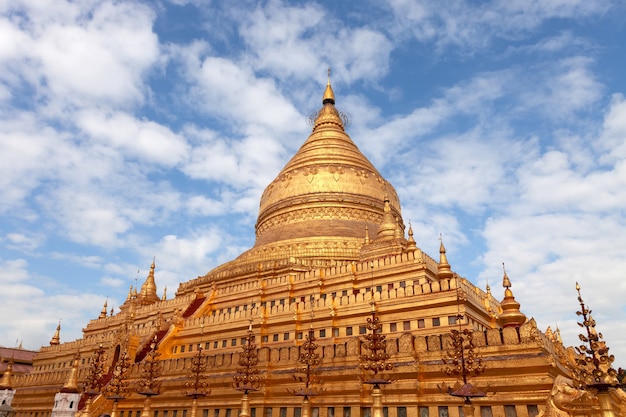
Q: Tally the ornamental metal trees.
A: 9